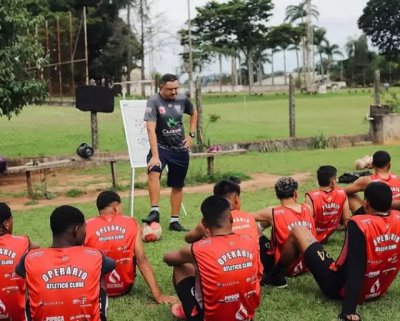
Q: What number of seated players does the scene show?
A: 9